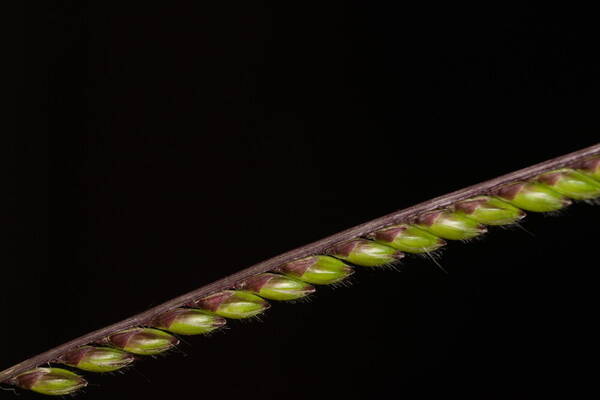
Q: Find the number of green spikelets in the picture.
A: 14